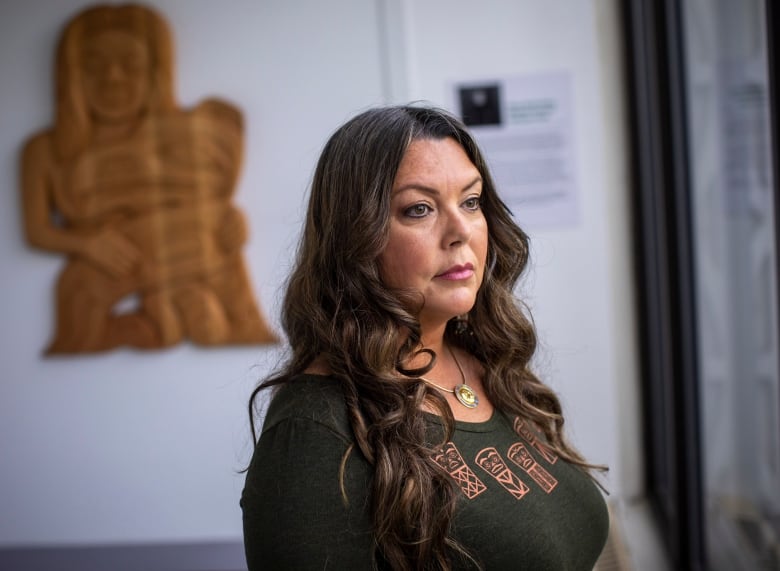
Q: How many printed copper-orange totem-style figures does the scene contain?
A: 4